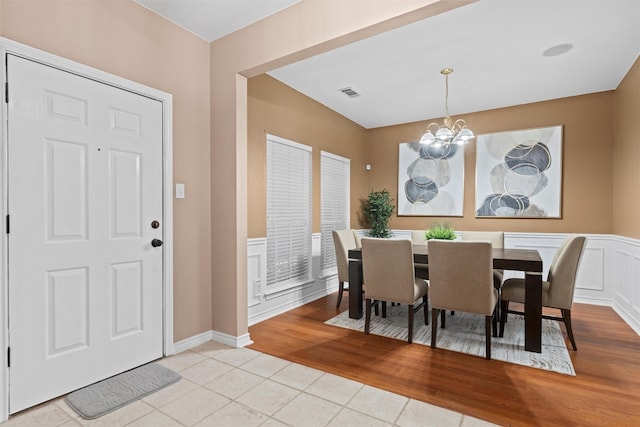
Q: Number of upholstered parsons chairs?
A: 6